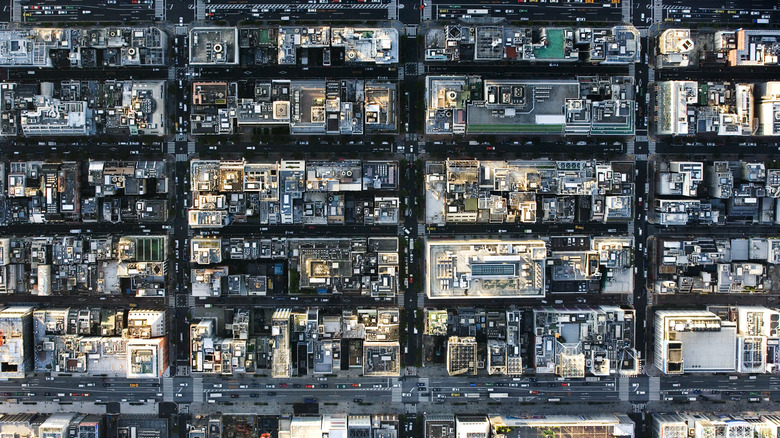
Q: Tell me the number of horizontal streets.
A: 6